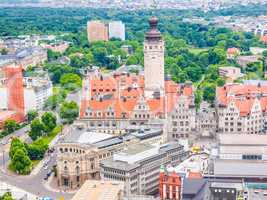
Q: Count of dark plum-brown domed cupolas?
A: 1